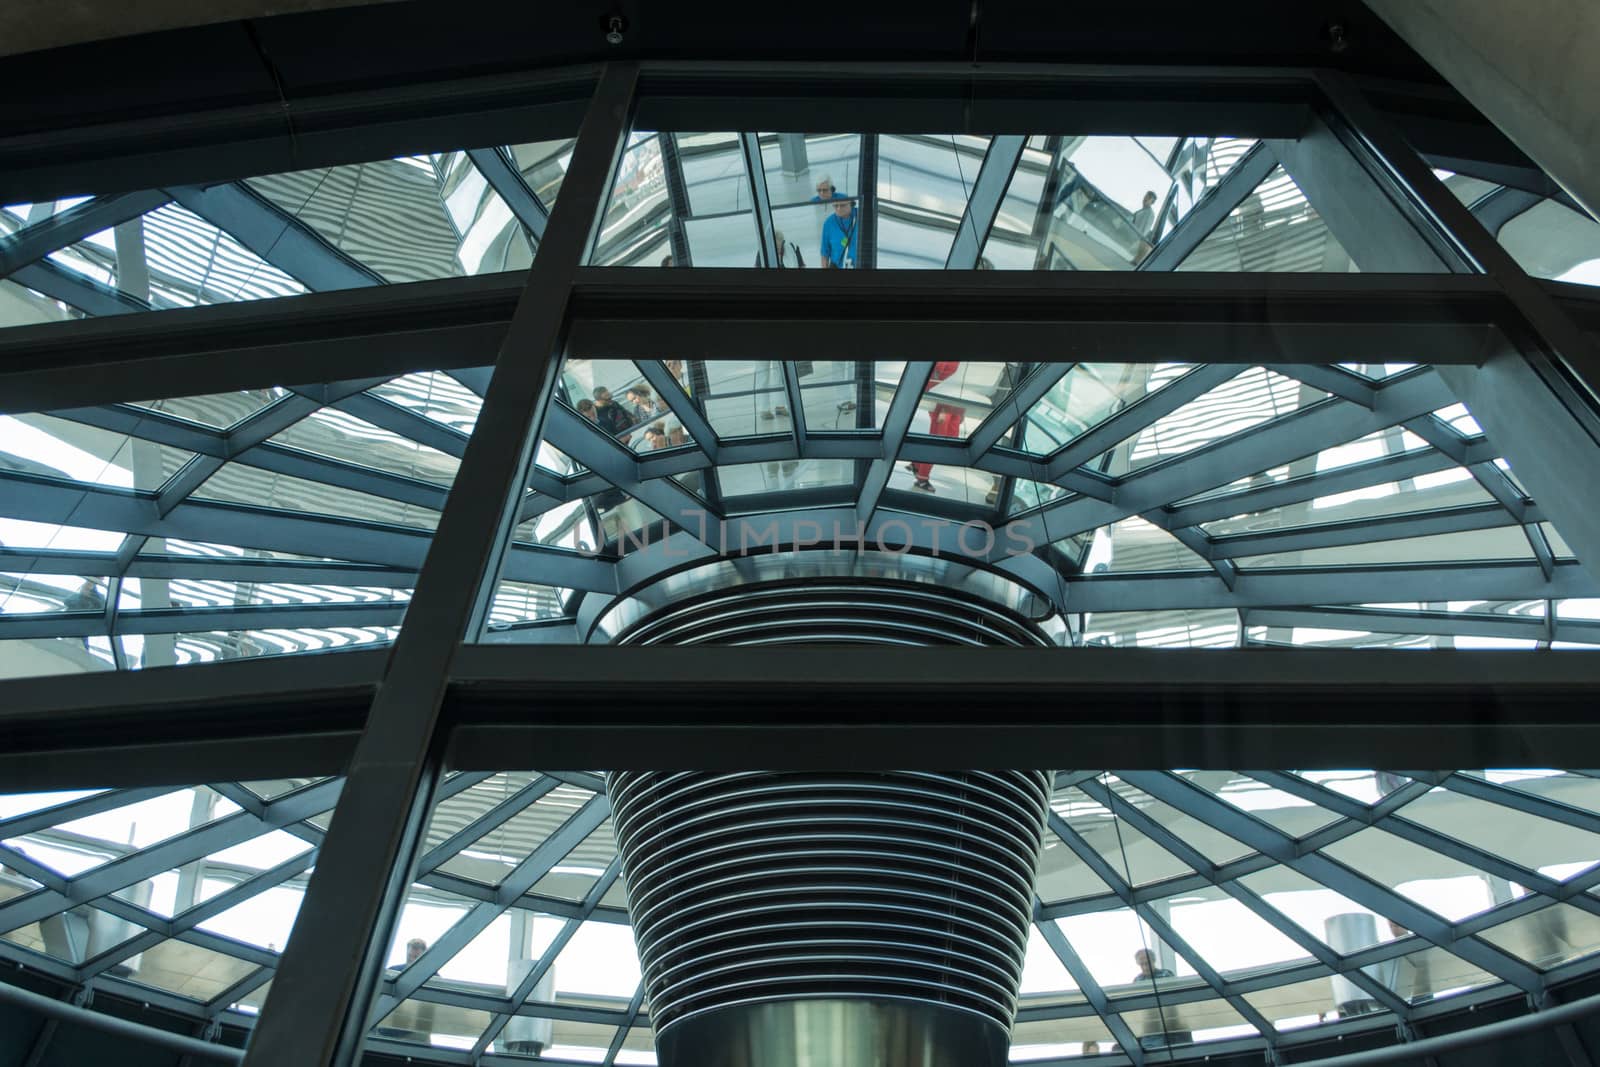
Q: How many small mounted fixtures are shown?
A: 2